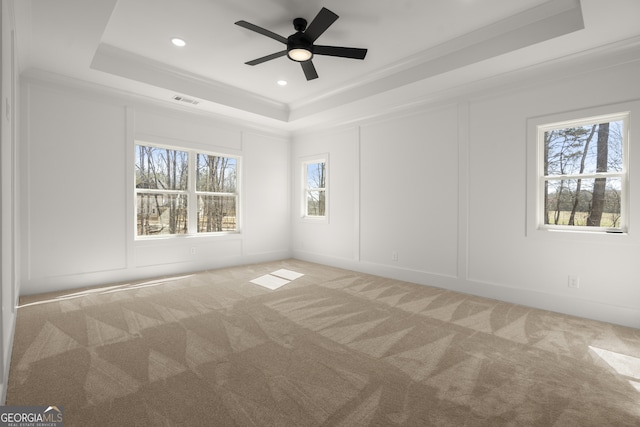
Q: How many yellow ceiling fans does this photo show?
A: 0